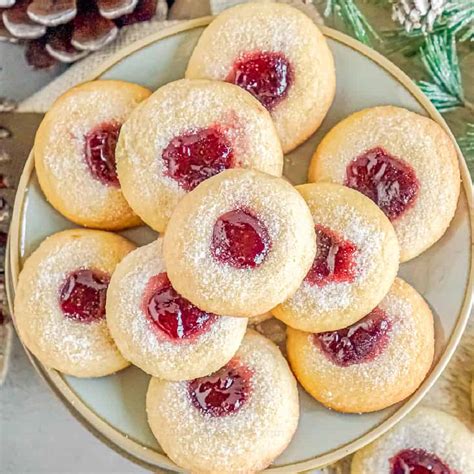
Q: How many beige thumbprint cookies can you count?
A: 11